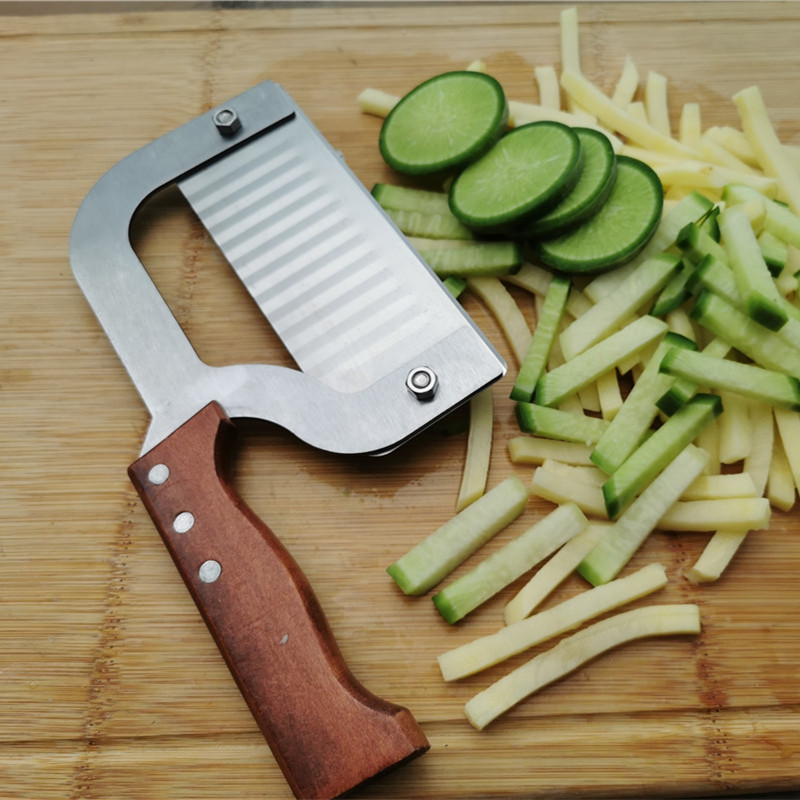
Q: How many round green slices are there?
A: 4